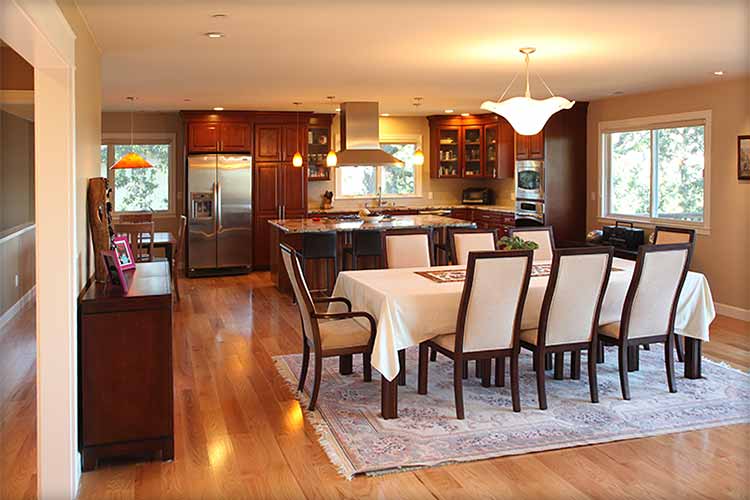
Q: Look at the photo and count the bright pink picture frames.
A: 2